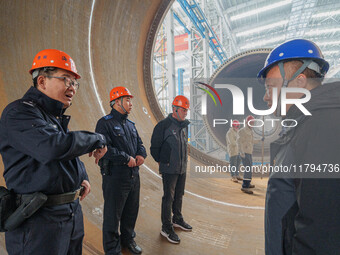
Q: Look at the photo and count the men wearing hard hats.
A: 6